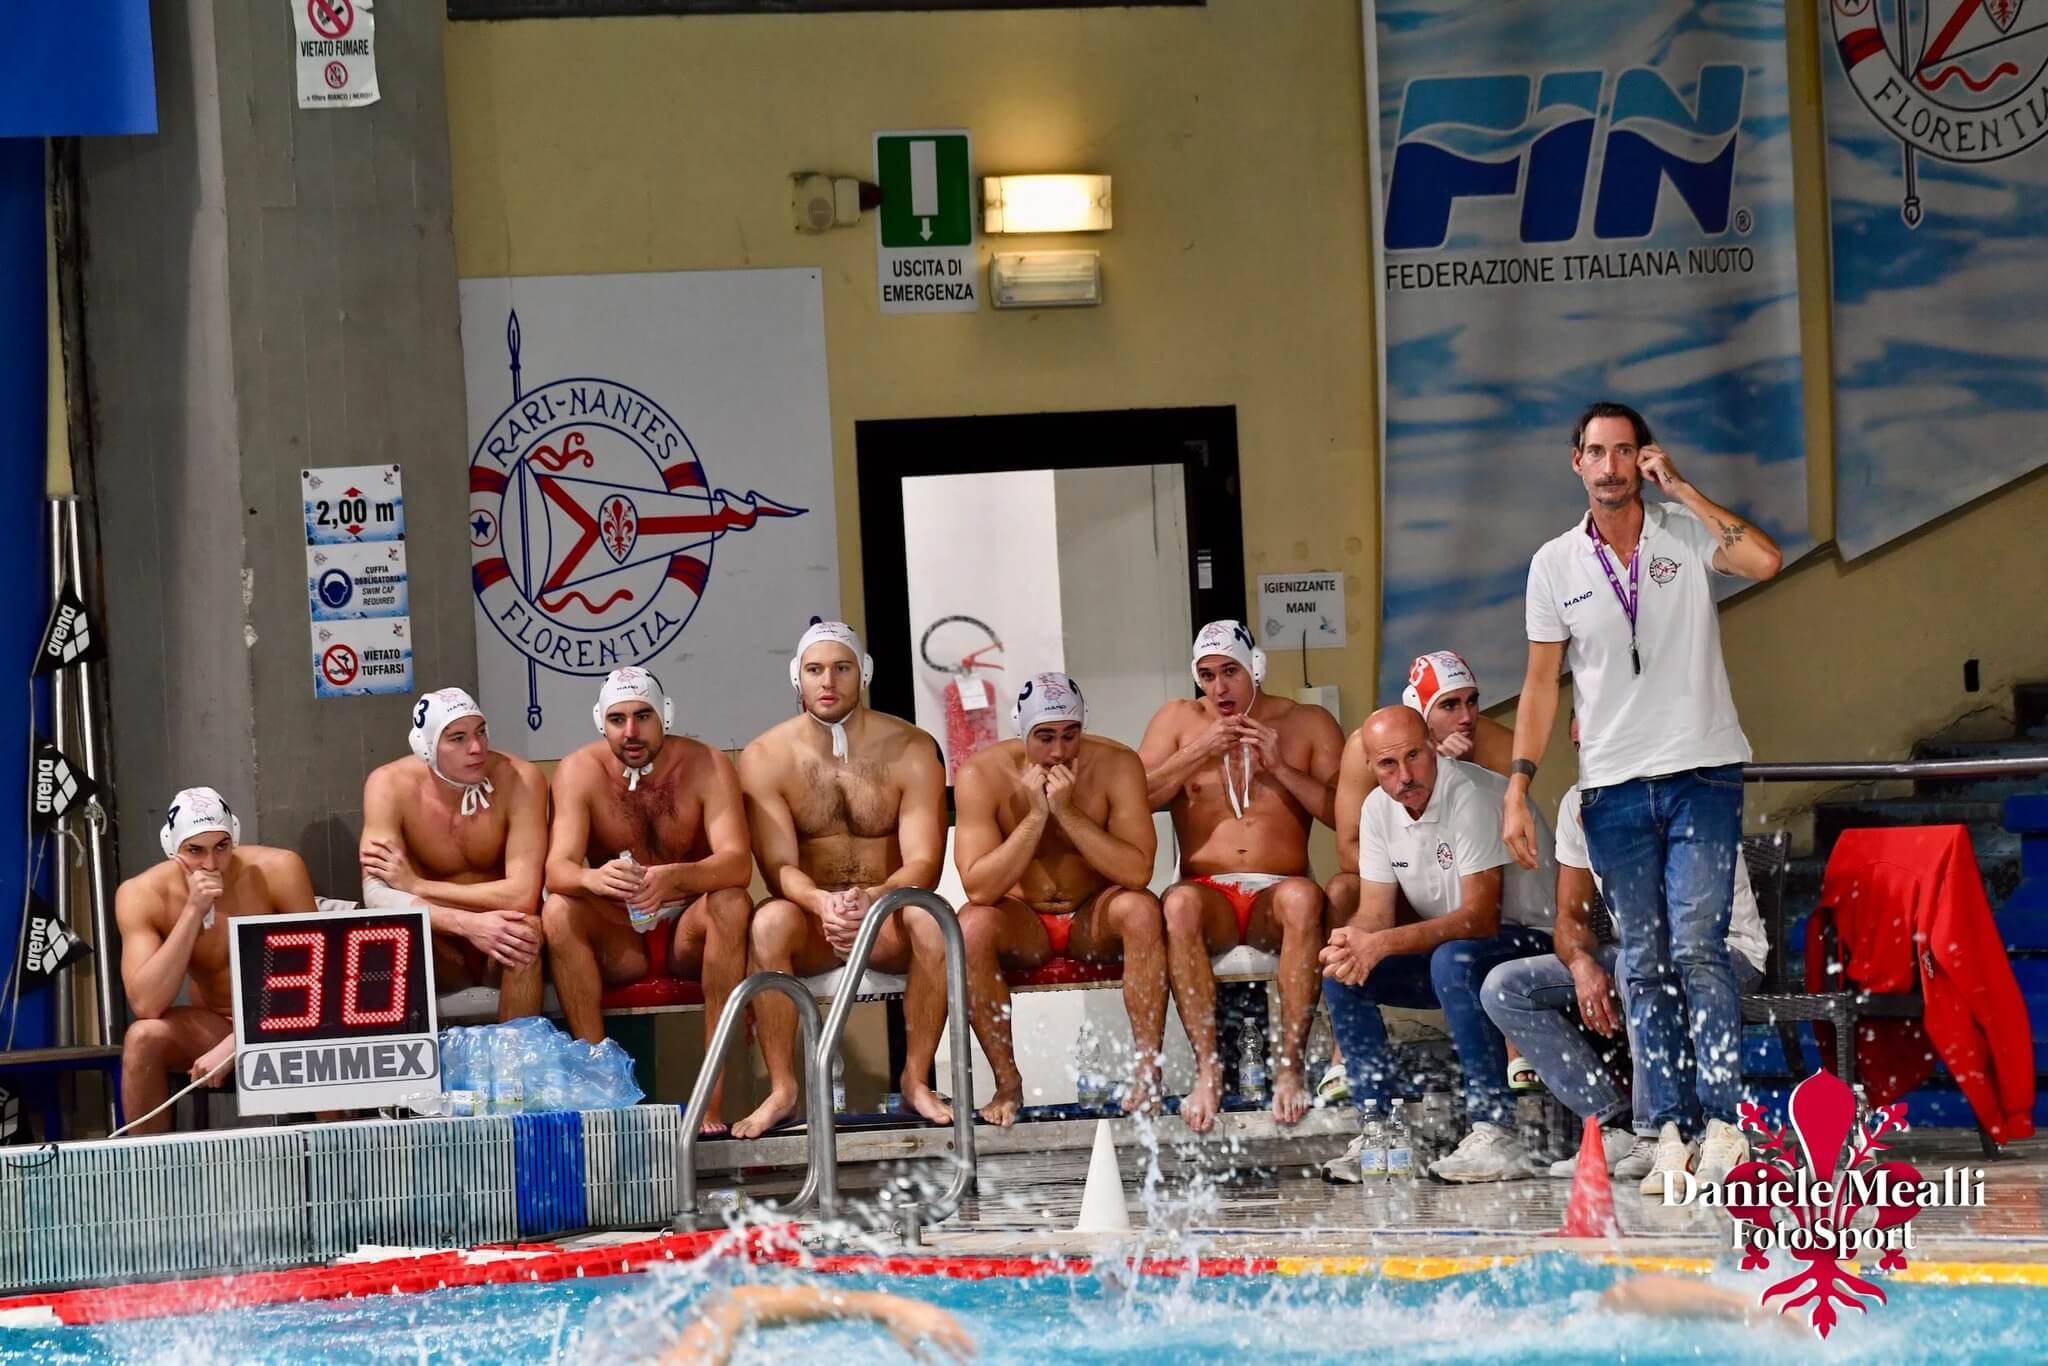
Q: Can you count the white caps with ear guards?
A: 6